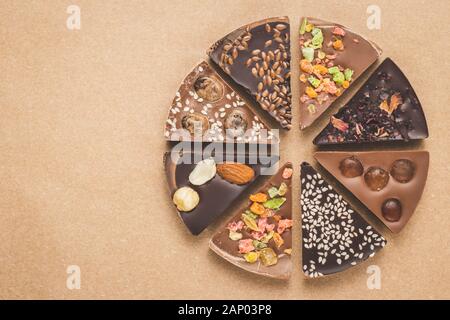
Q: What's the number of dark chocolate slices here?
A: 4